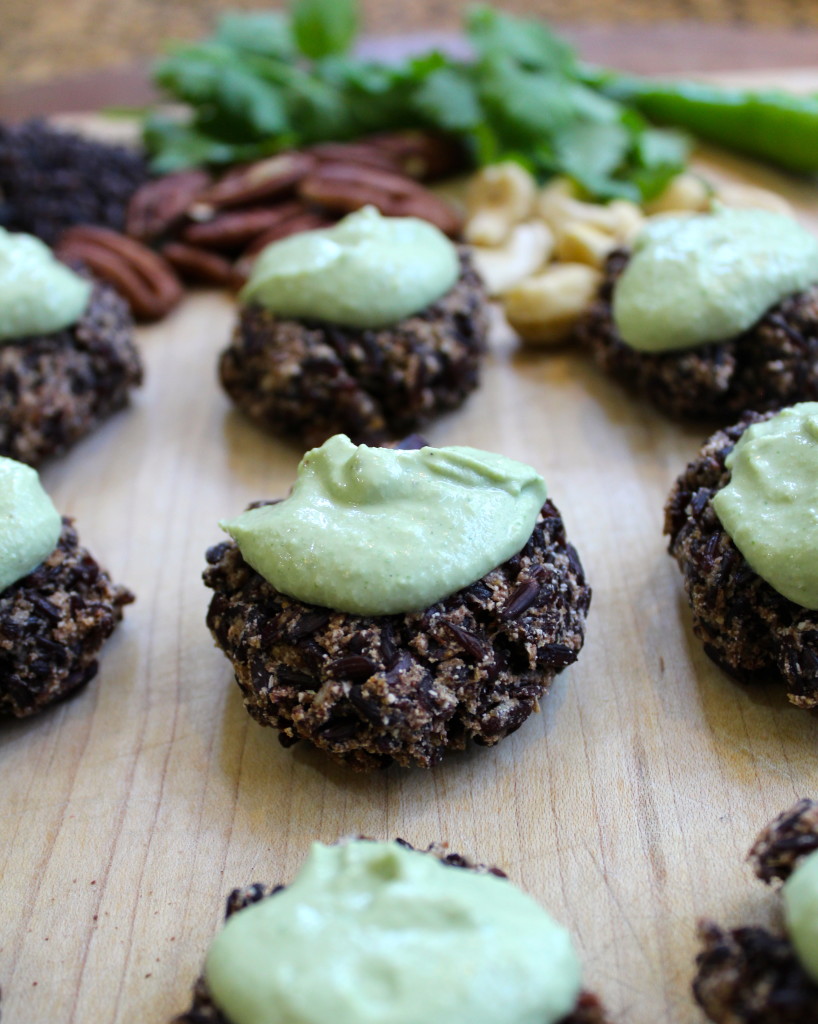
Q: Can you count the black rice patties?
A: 8